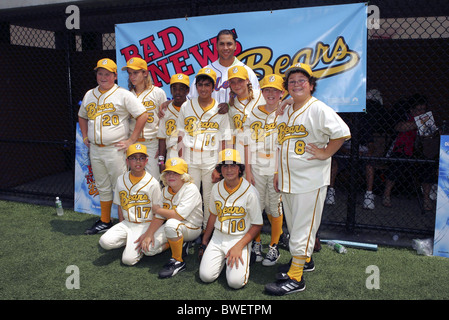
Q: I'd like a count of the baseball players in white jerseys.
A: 11